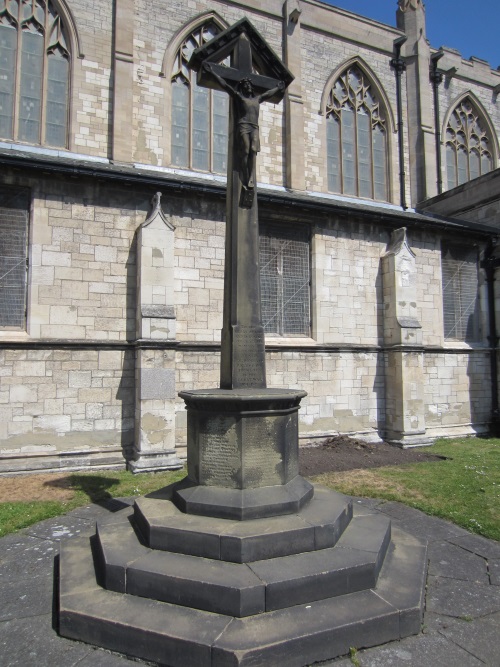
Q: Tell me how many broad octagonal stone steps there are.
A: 3